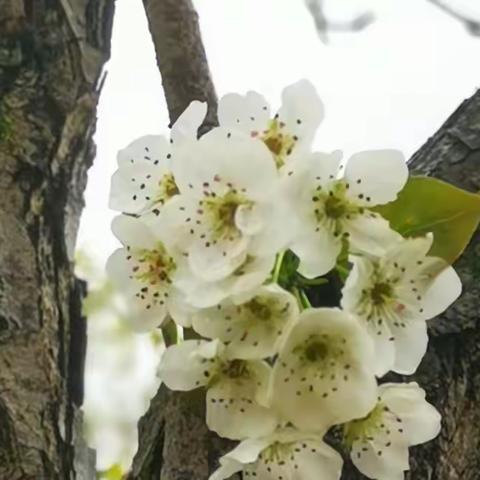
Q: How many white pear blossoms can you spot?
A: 11